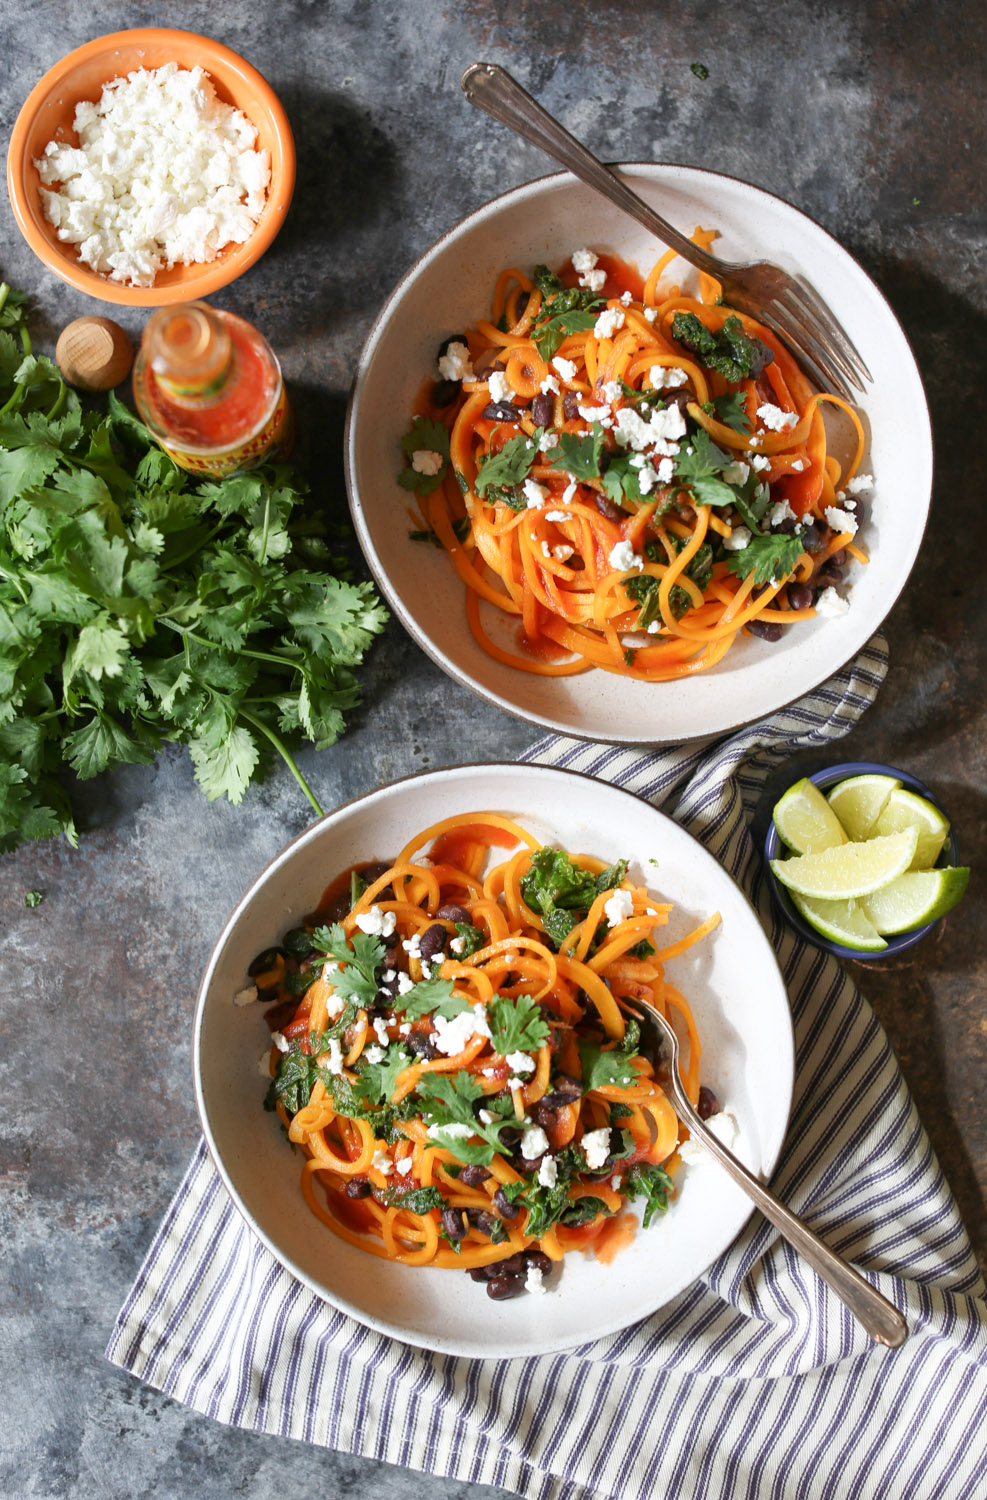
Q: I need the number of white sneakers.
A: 0